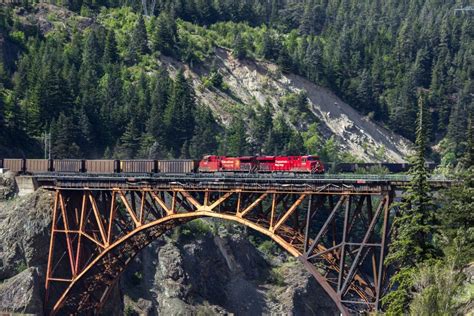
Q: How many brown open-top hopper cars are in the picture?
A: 6